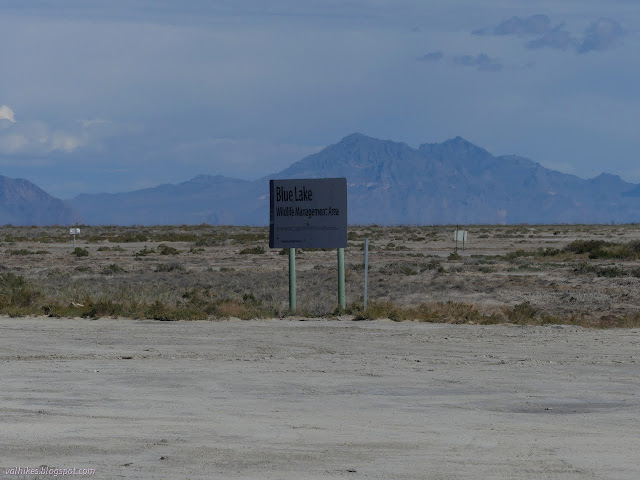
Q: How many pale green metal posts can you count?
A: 2